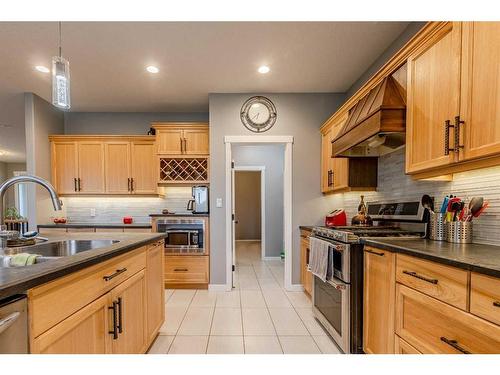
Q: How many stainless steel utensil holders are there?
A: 2